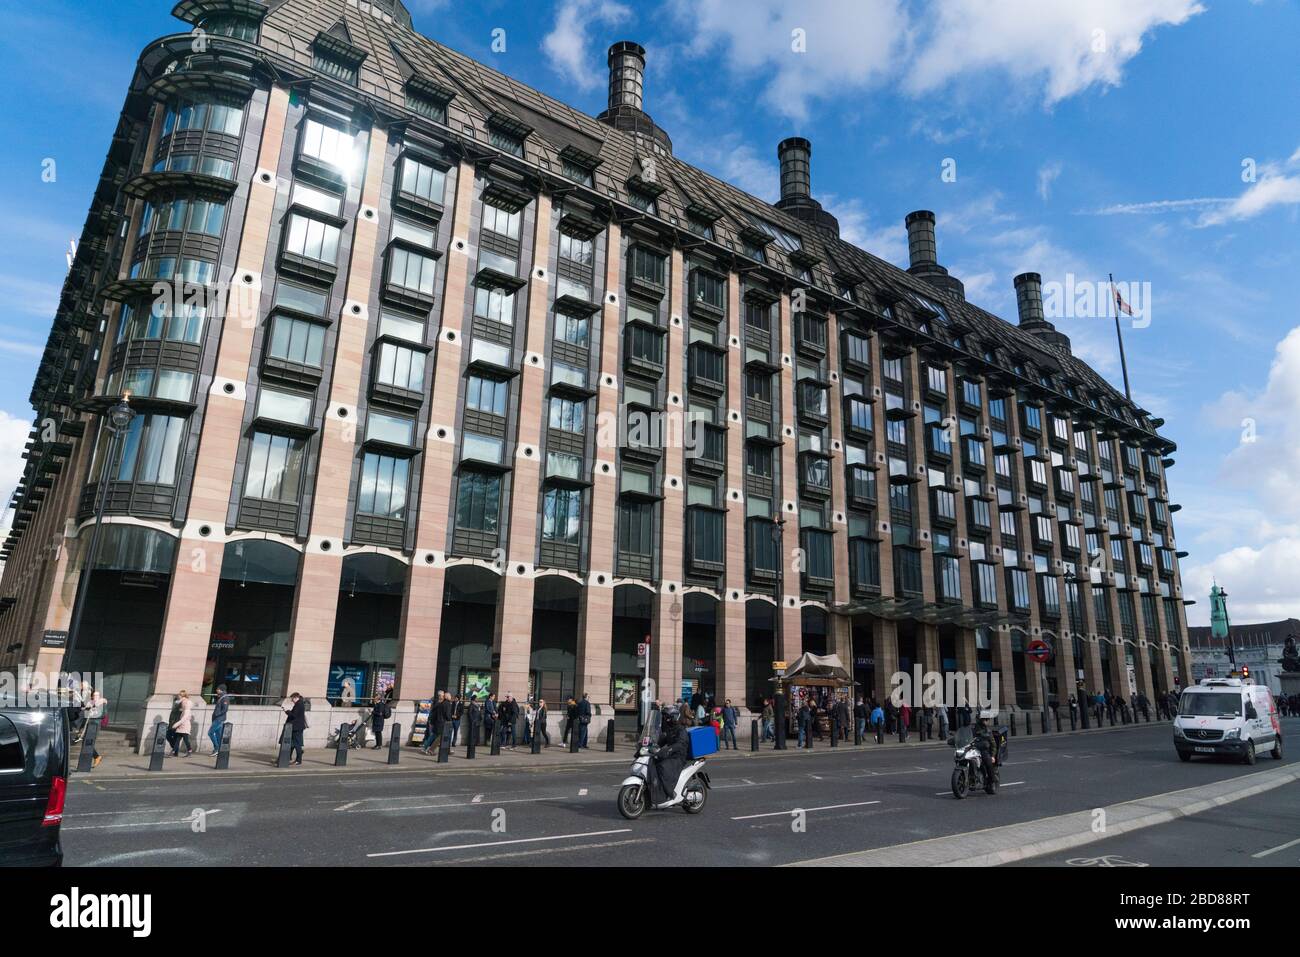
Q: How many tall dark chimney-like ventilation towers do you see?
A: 4